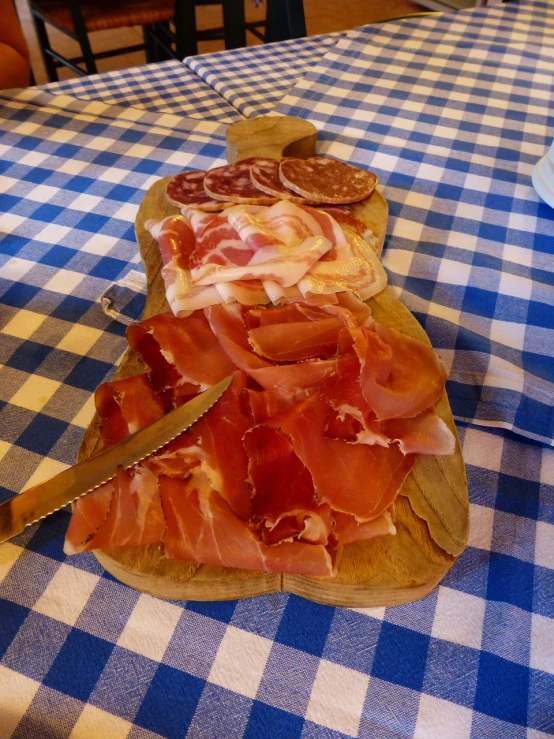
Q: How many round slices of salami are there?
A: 4